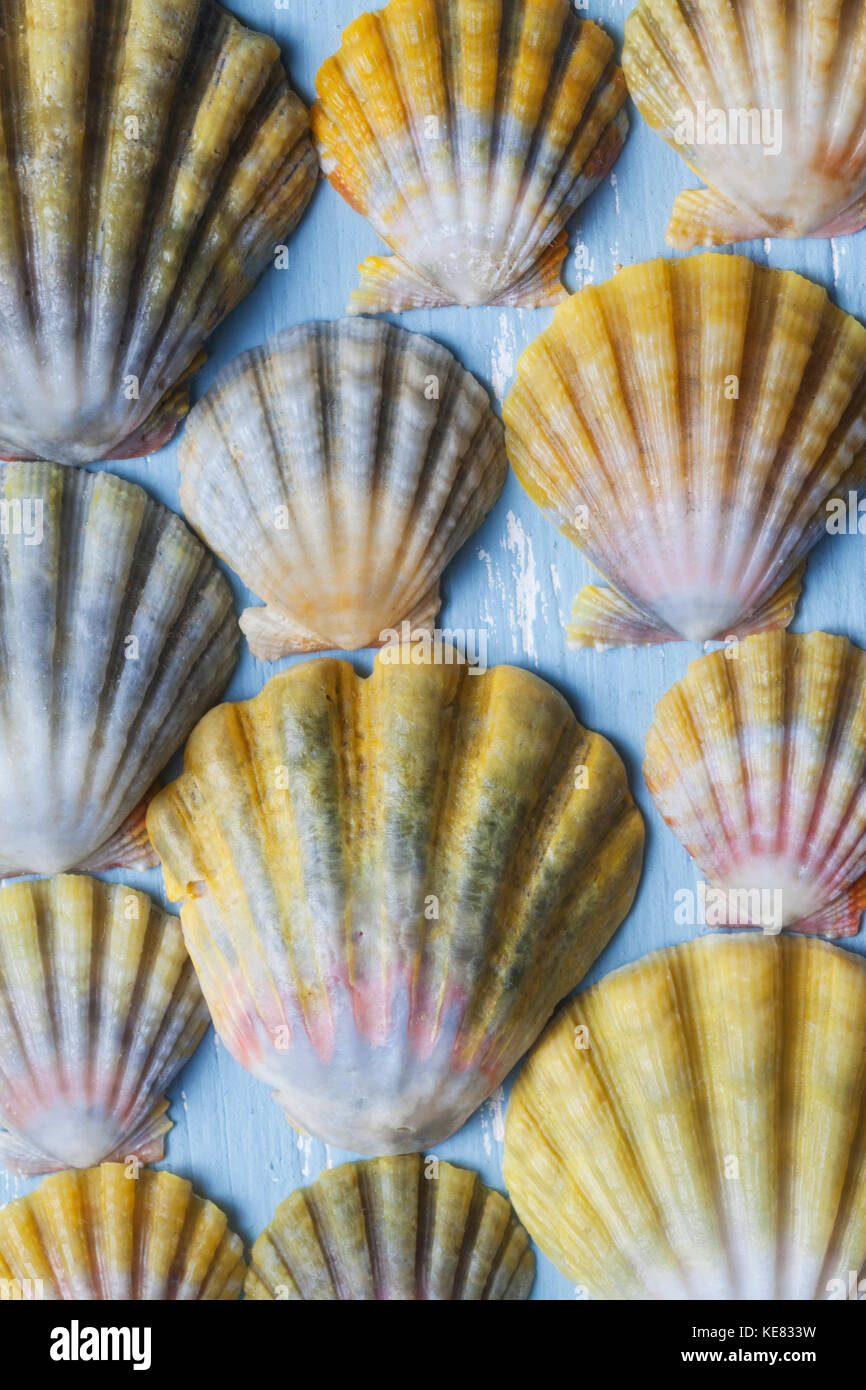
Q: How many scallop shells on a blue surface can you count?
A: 12